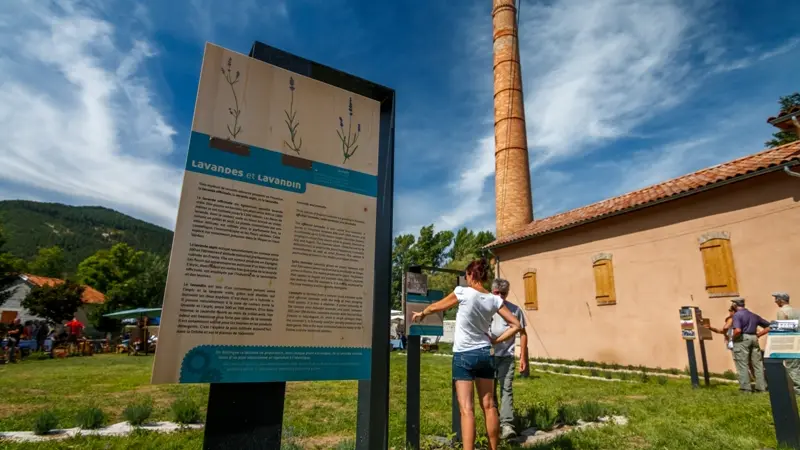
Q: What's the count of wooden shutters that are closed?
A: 3